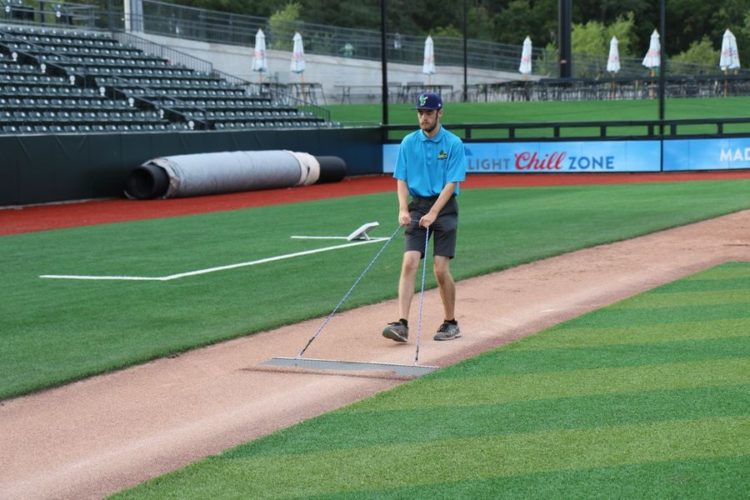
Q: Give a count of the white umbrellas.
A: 7